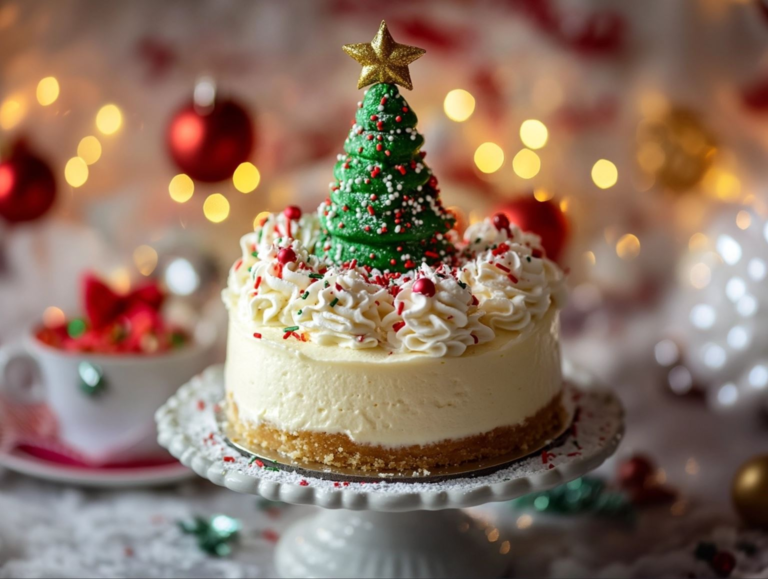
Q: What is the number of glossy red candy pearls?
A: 4